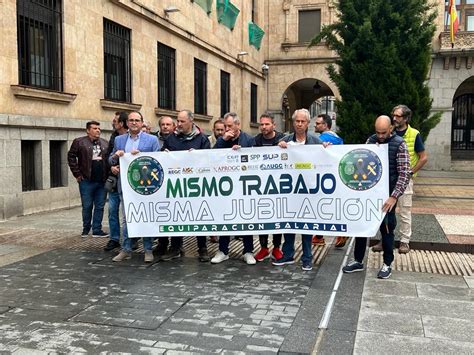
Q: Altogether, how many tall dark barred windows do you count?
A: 6